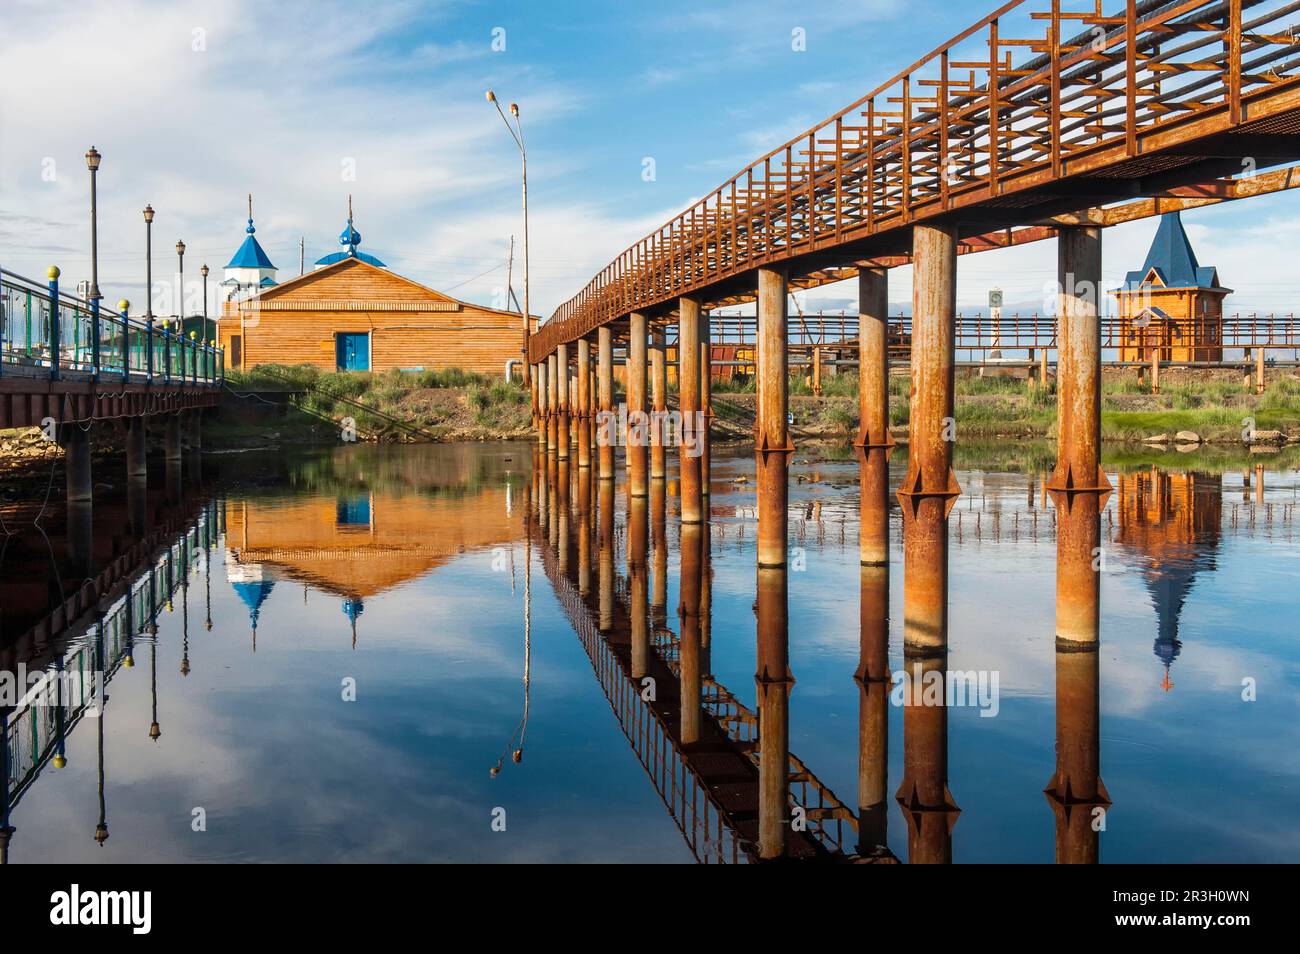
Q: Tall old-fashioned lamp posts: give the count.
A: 4